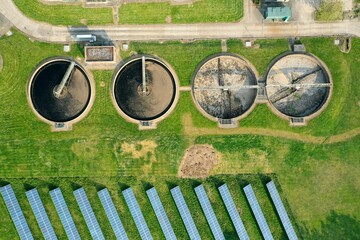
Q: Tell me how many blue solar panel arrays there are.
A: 12